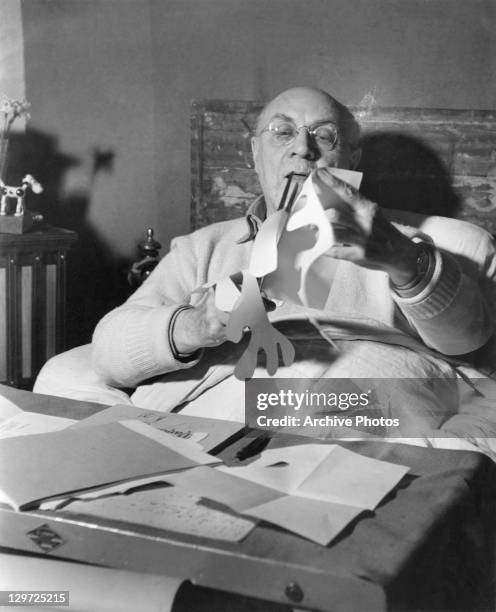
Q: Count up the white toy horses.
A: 1